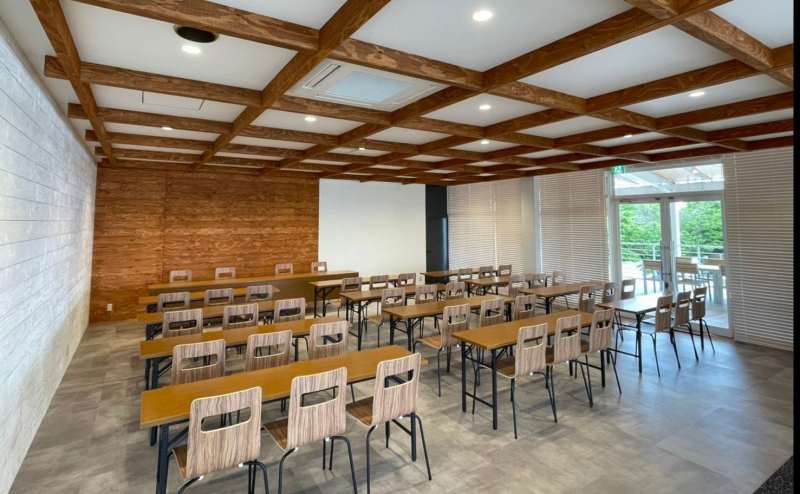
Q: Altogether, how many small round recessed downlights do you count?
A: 9